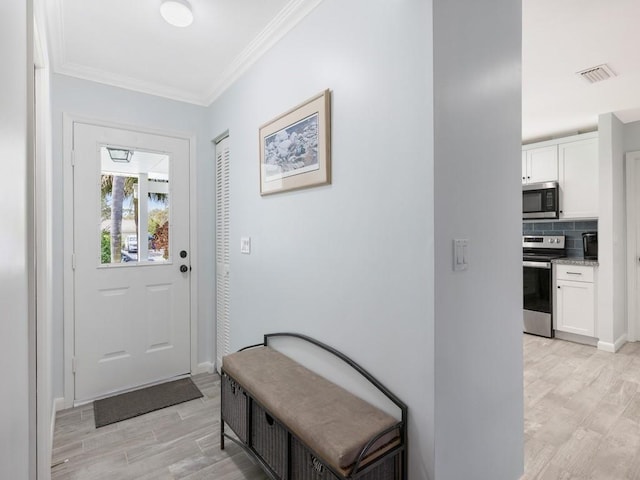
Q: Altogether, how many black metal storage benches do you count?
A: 1